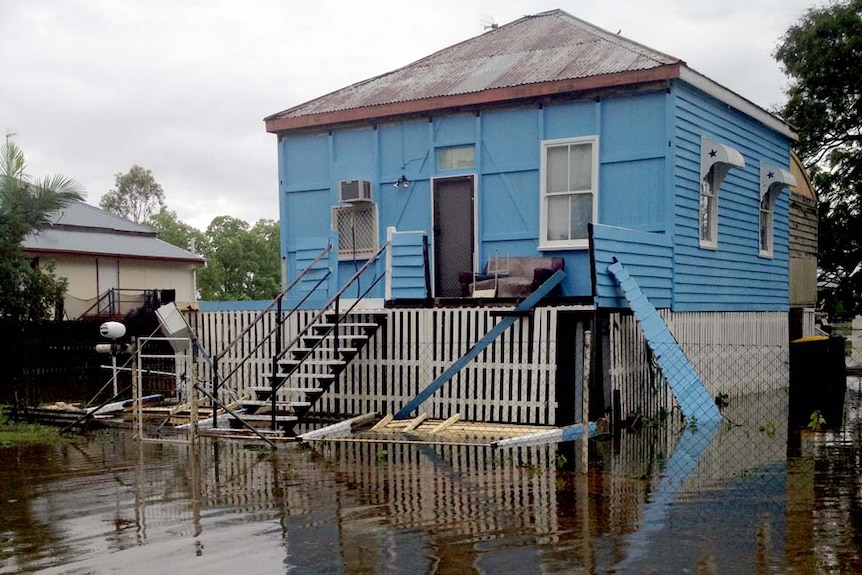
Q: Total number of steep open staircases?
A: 1